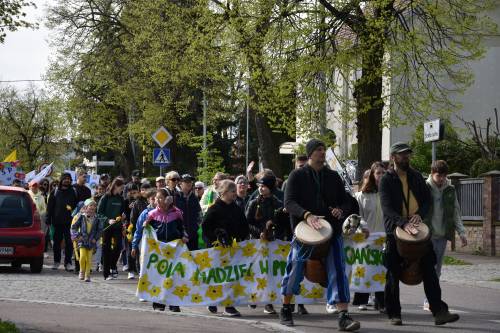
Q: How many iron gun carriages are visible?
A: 0